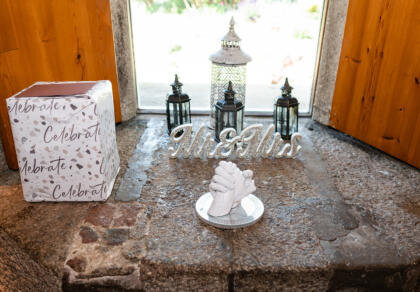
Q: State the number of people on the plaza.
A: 0